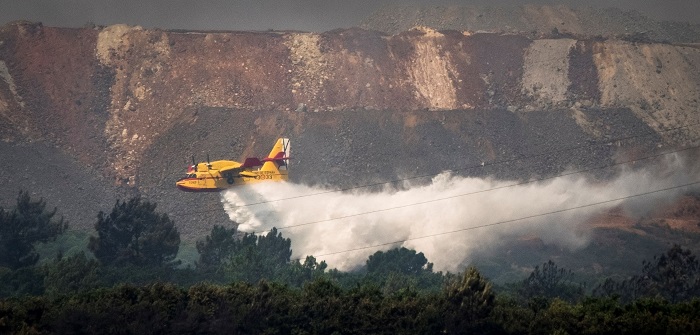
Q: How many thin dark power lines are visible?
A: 3